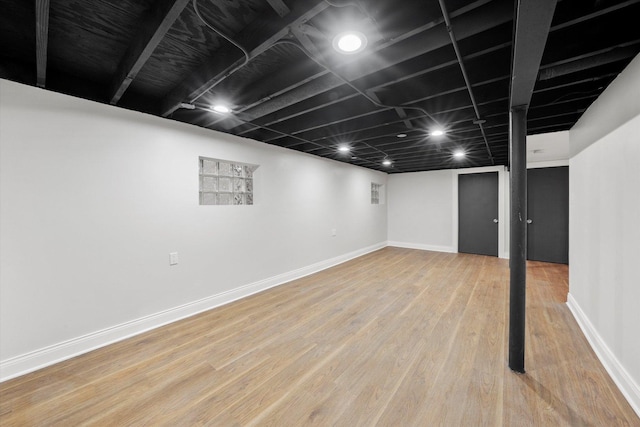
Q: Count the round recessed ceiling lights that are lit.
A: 6